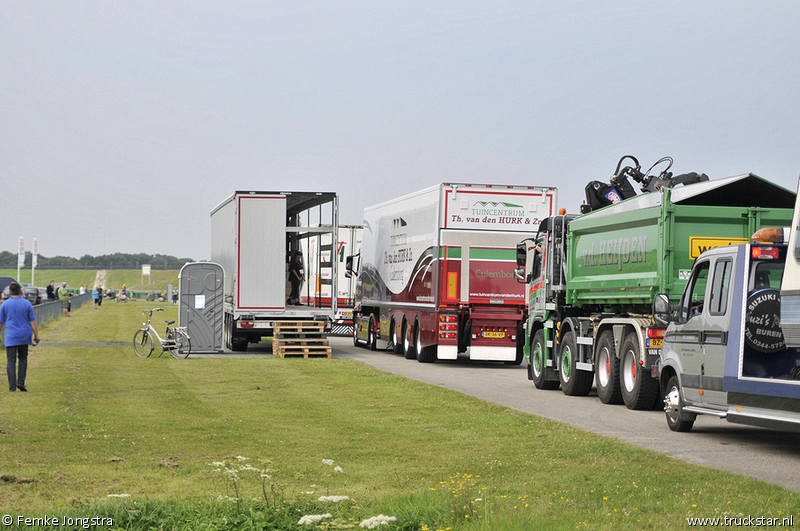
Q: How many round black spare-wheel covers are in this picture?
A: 1